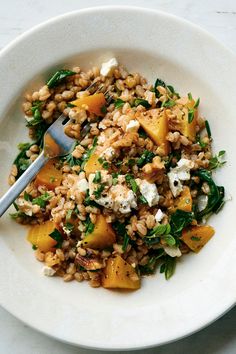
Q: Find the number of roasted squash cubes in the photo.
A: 10